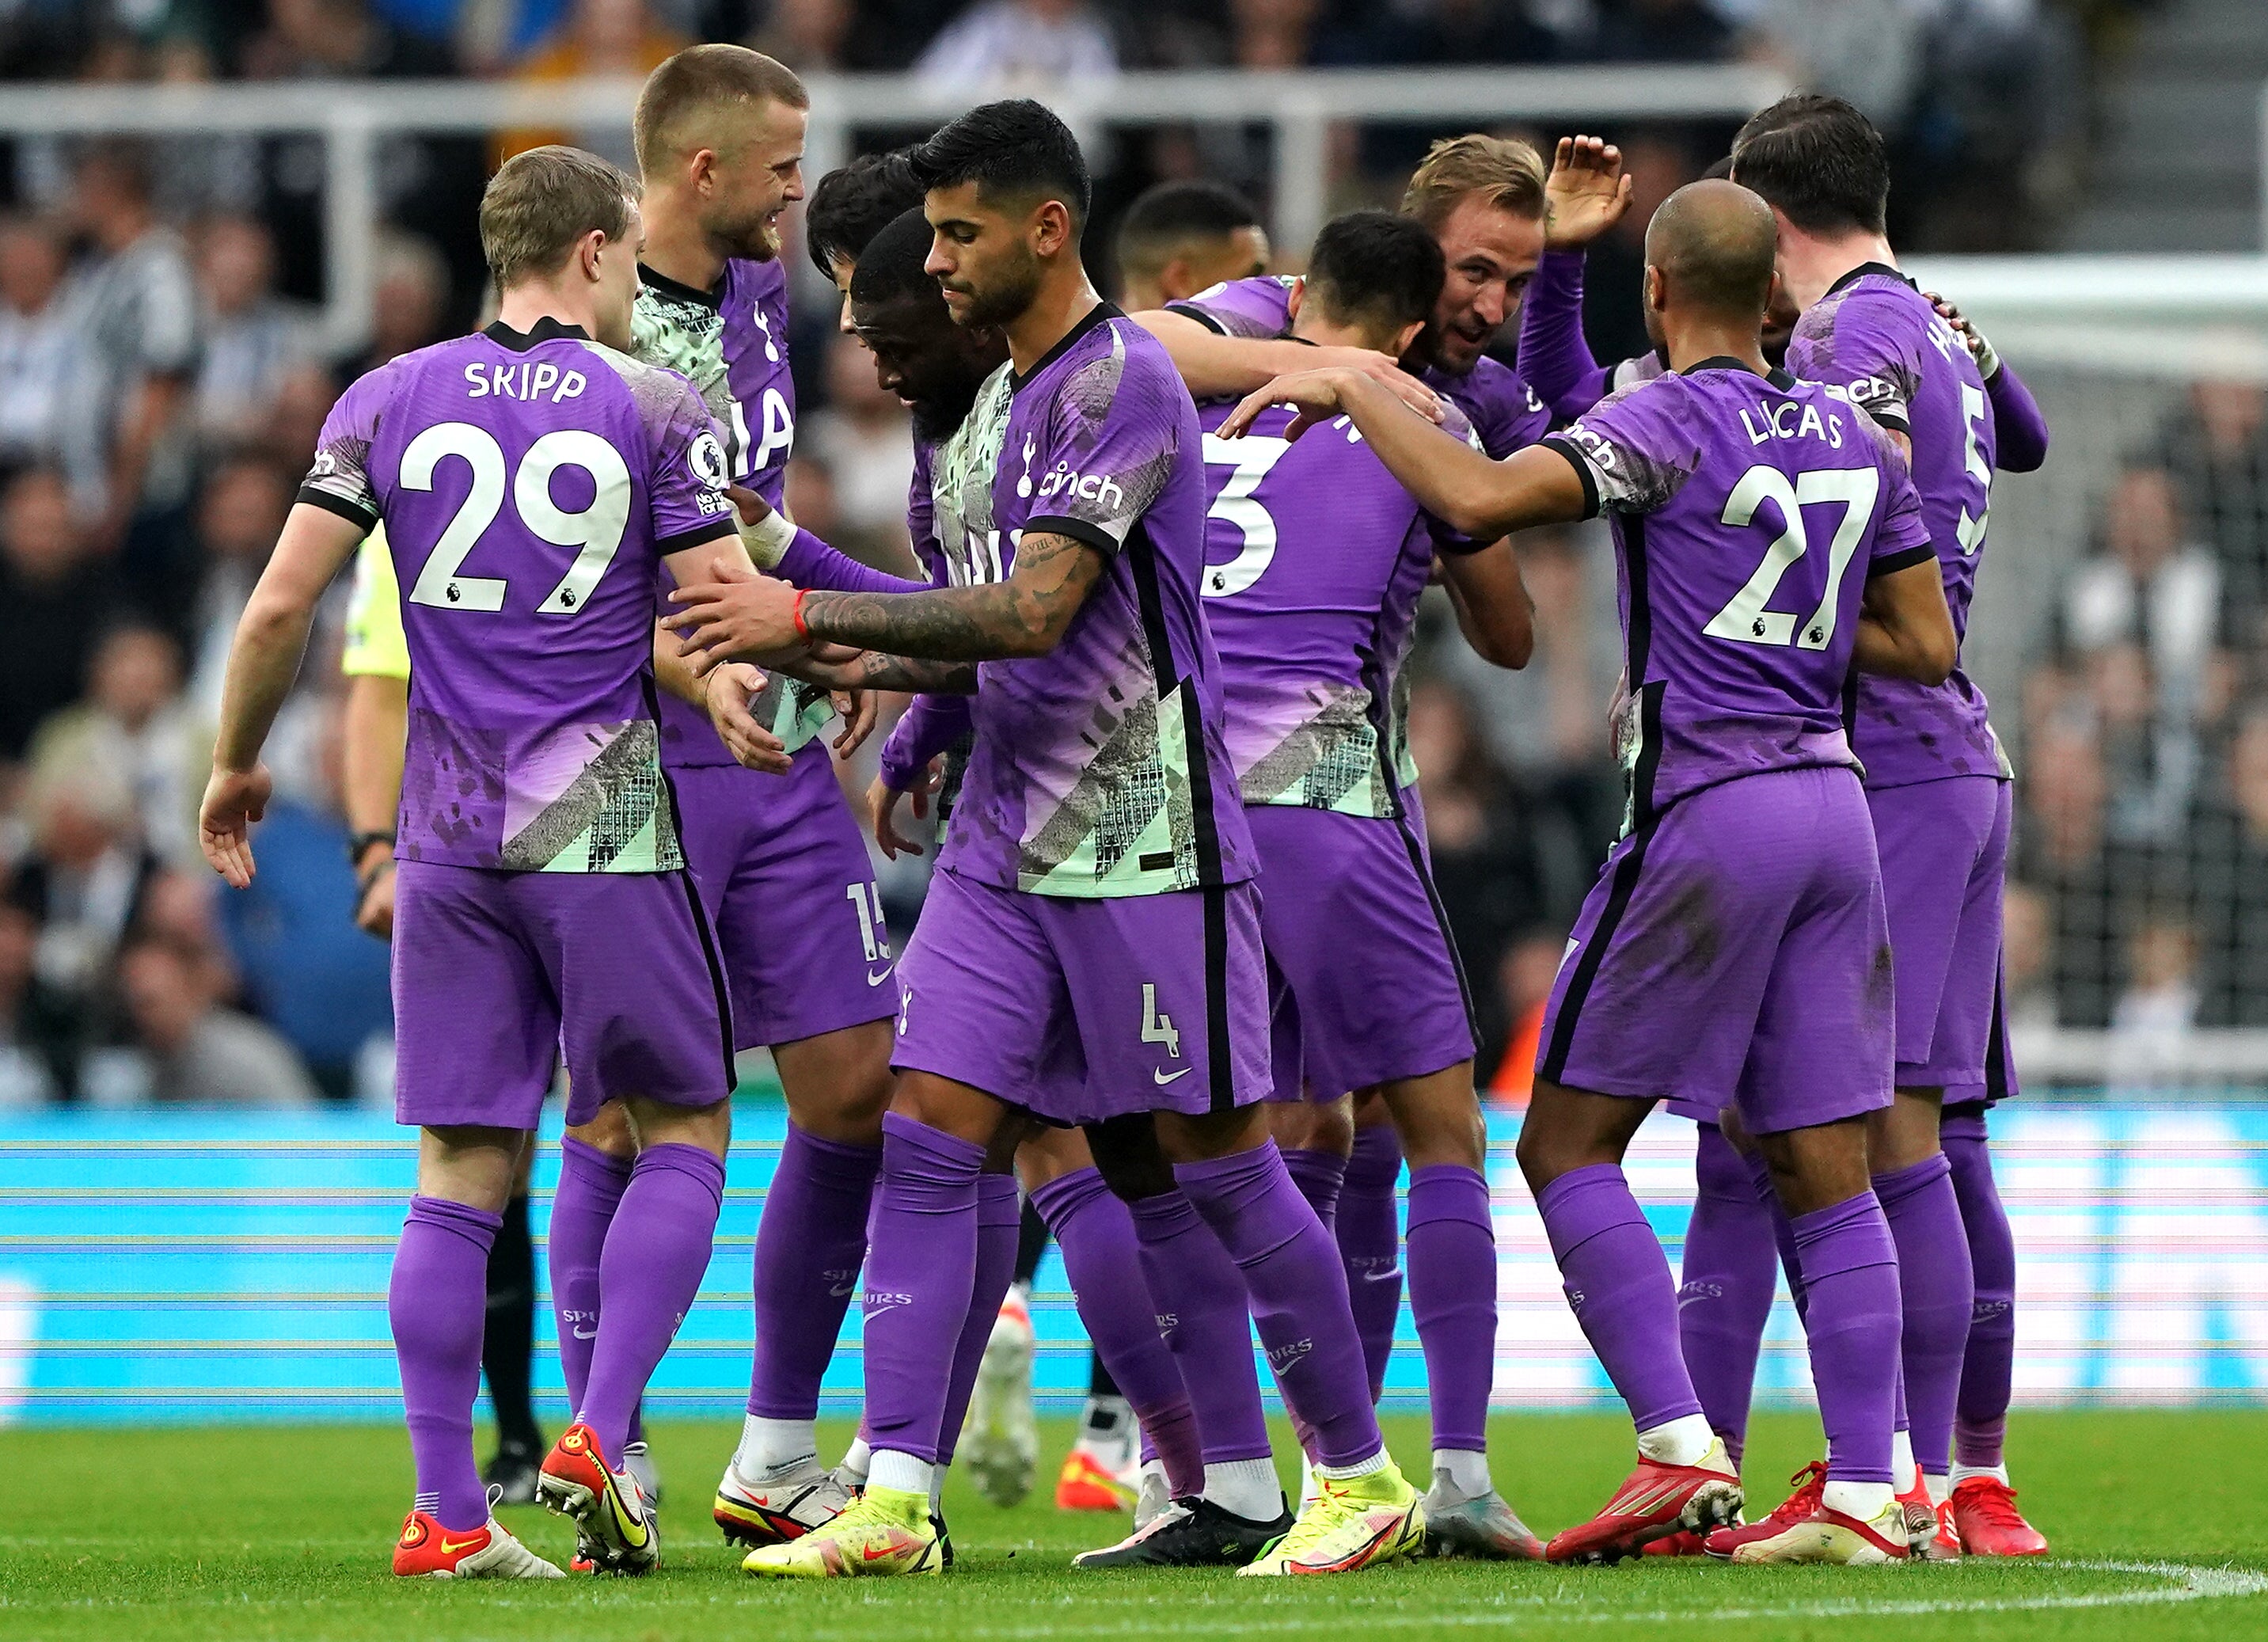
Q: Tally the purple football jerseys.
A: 10